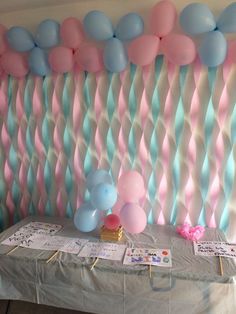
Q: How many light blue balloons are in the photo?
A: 12